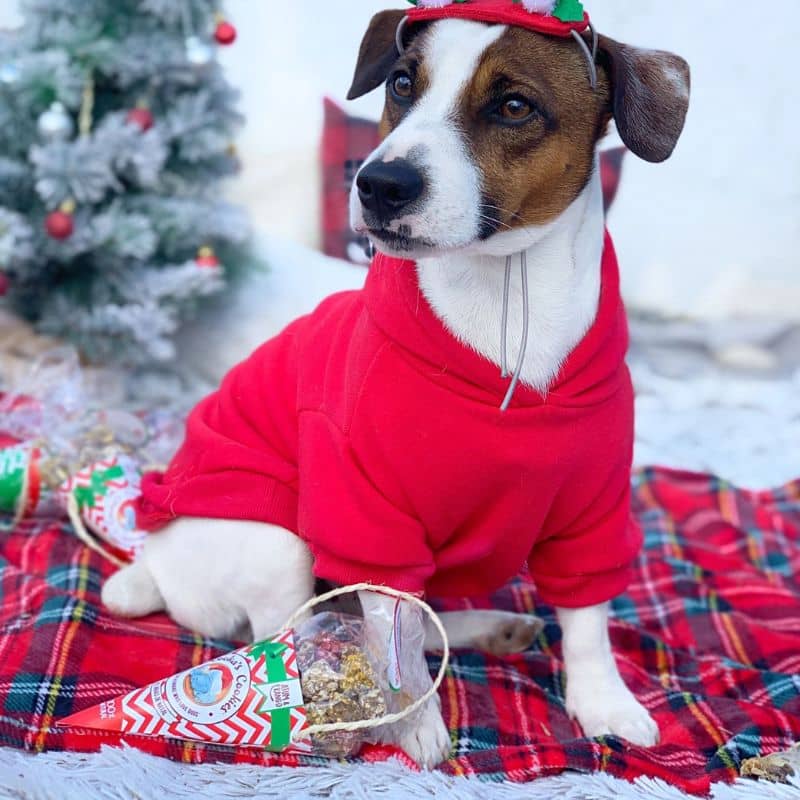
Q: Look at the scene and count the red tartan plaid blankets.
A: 1